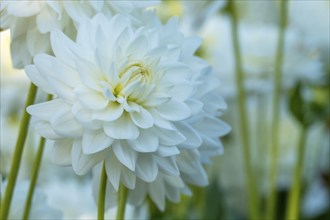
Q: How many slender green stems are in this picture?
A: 7